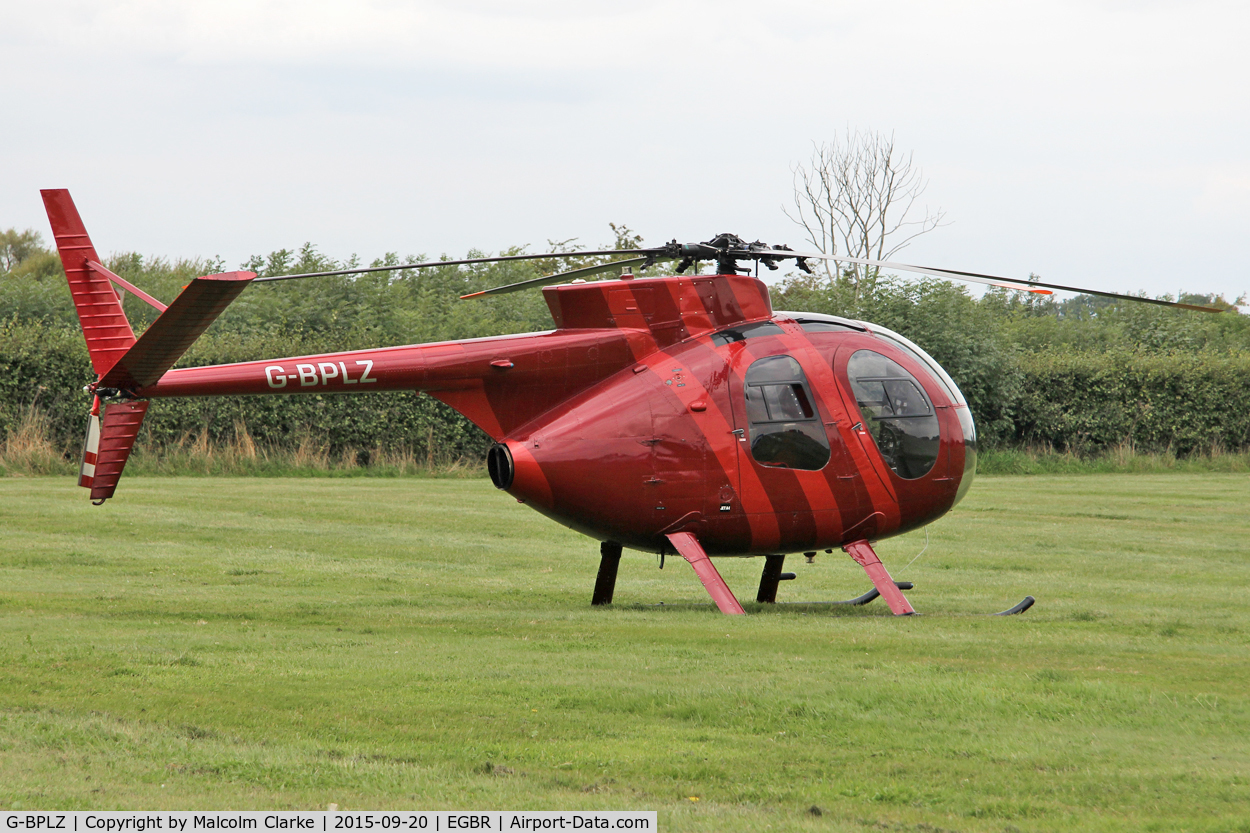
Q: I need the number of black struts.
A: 2